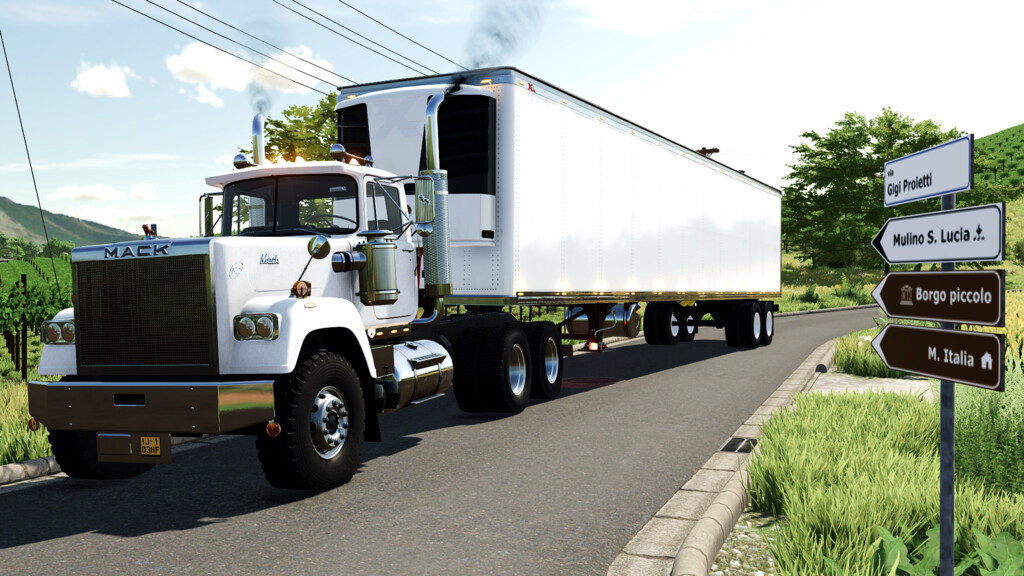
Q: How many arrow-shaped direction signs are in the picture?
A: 3